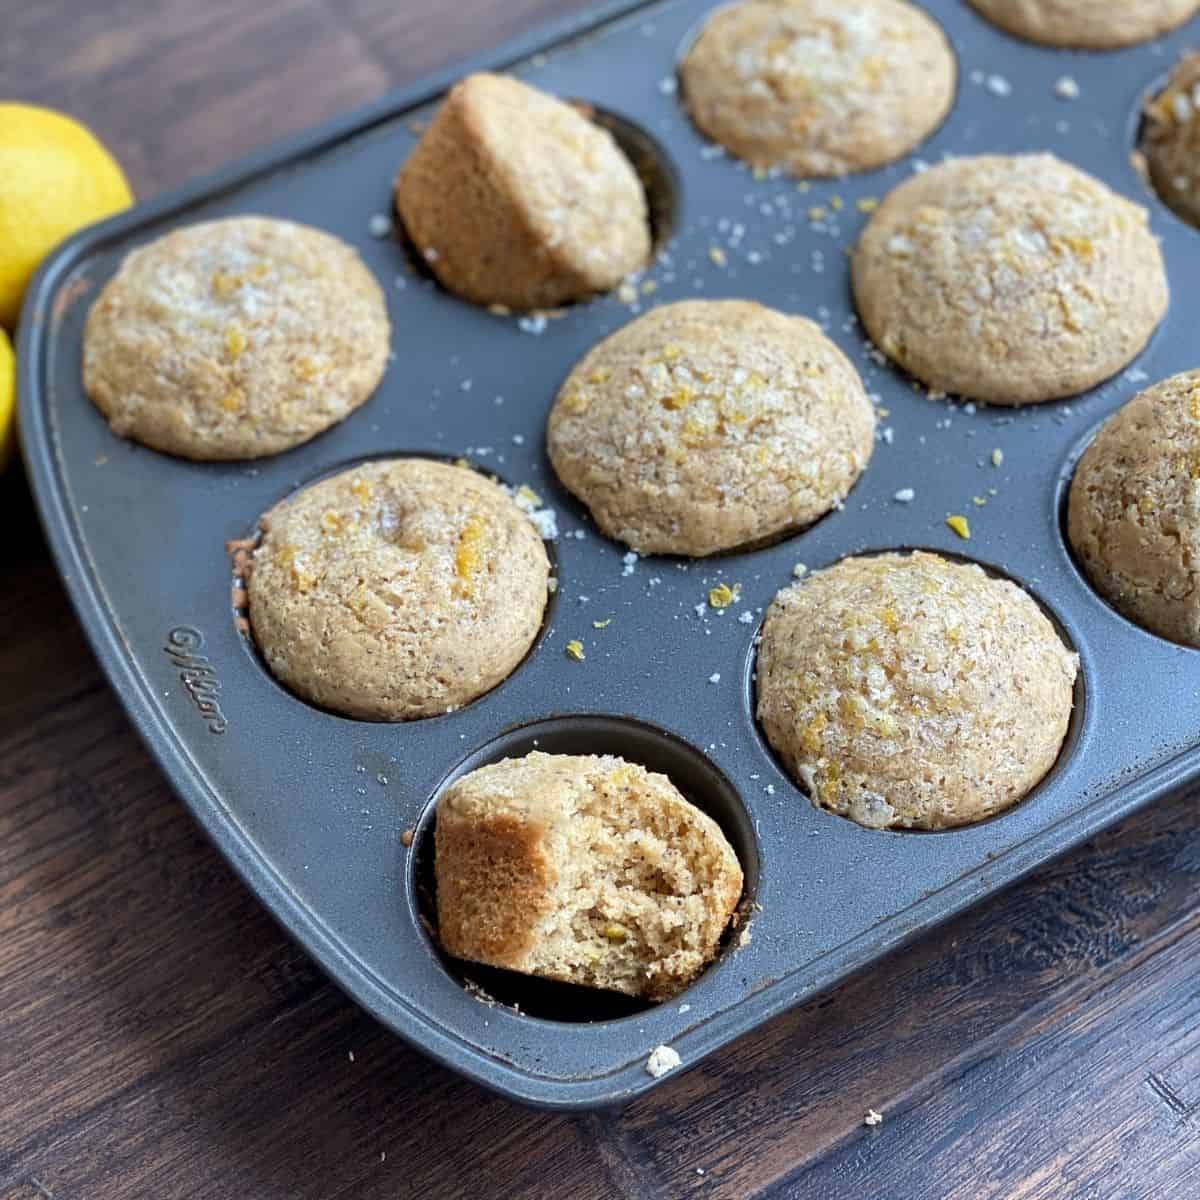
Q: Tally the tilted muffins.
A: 2